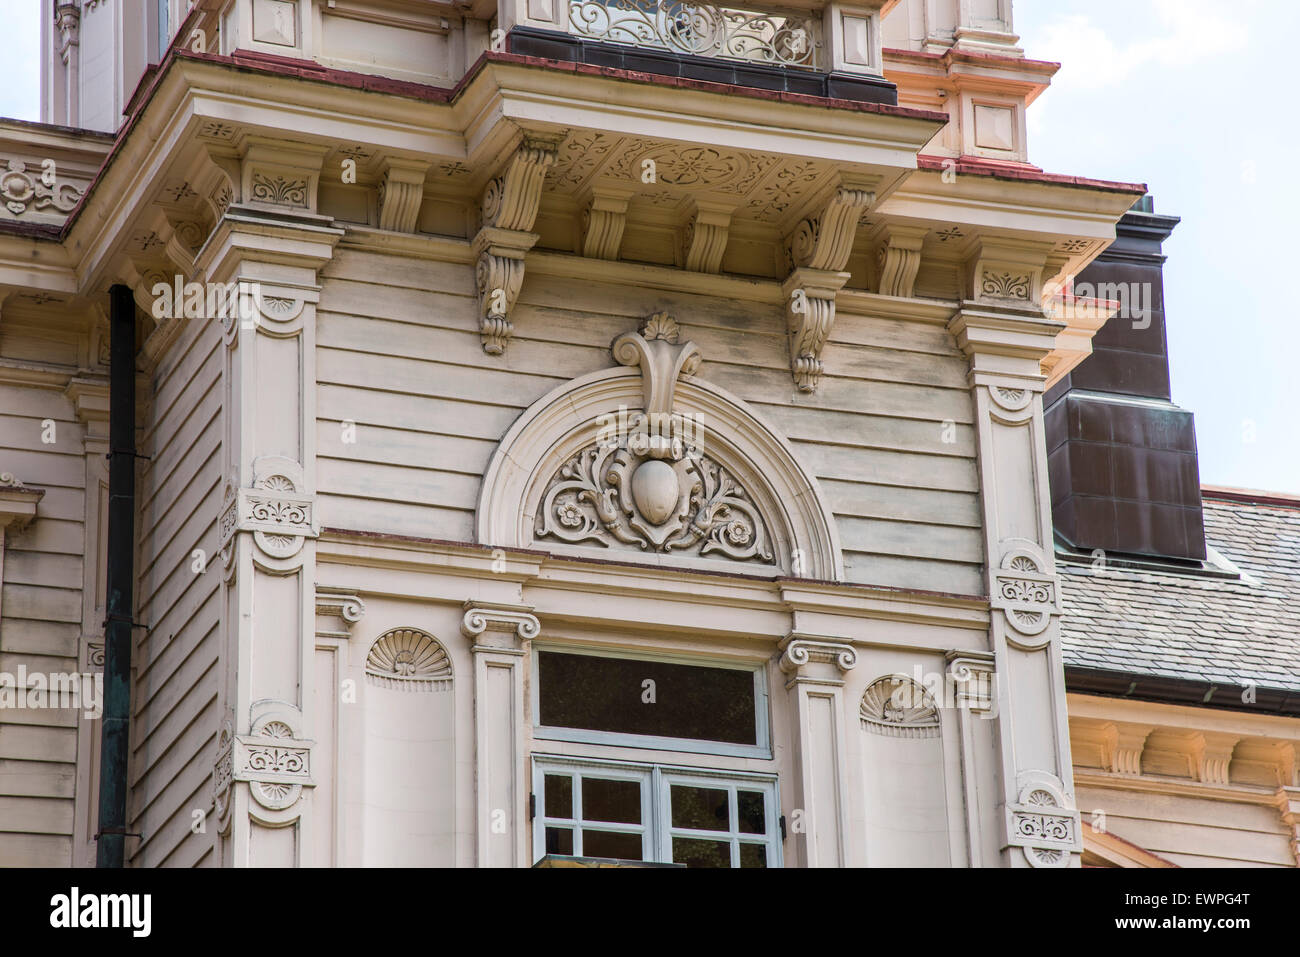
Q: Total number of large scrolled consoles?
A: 2